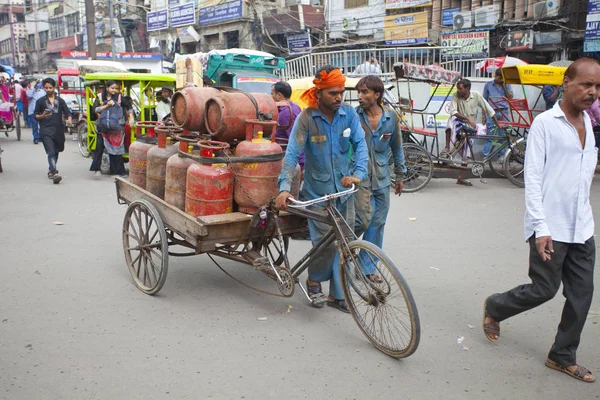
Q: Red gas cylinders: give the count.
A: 7